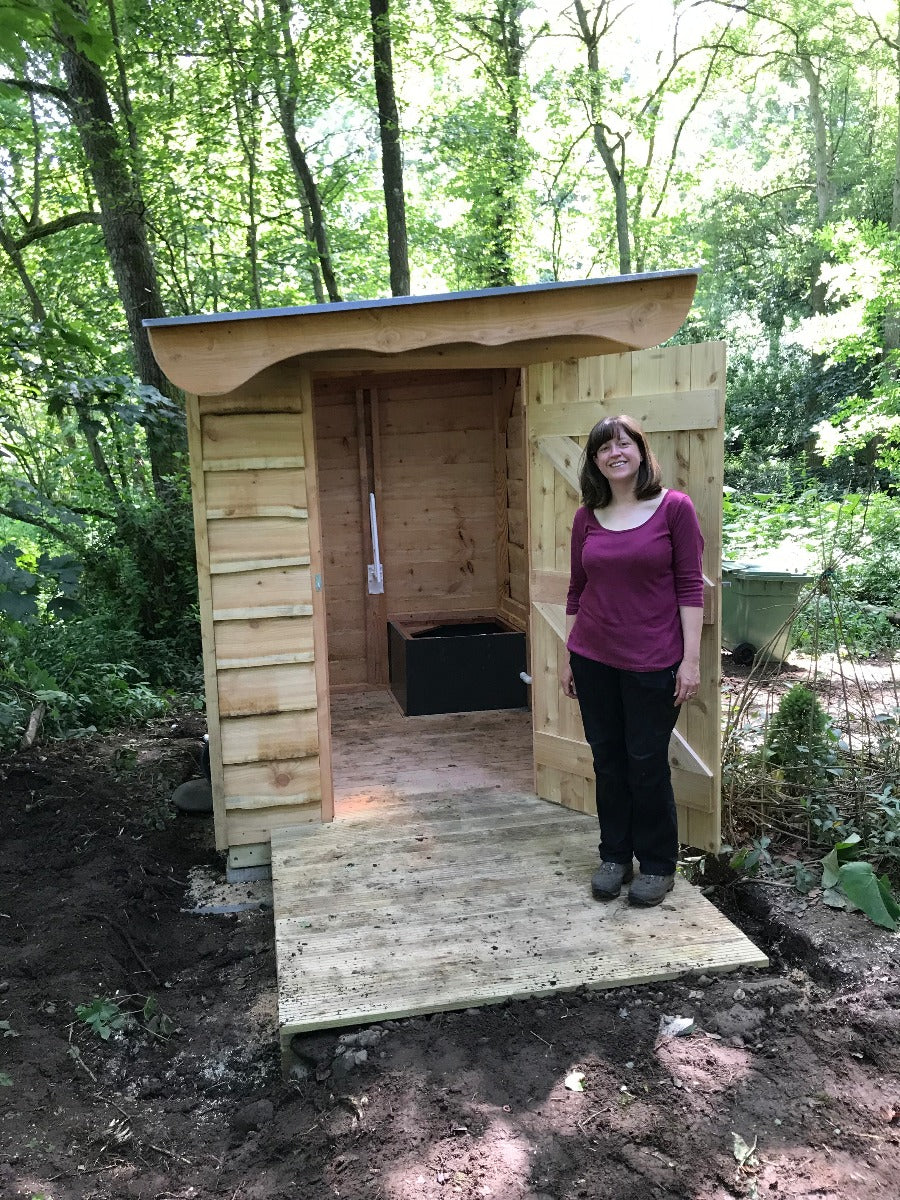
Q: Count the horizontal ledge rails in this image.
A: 3